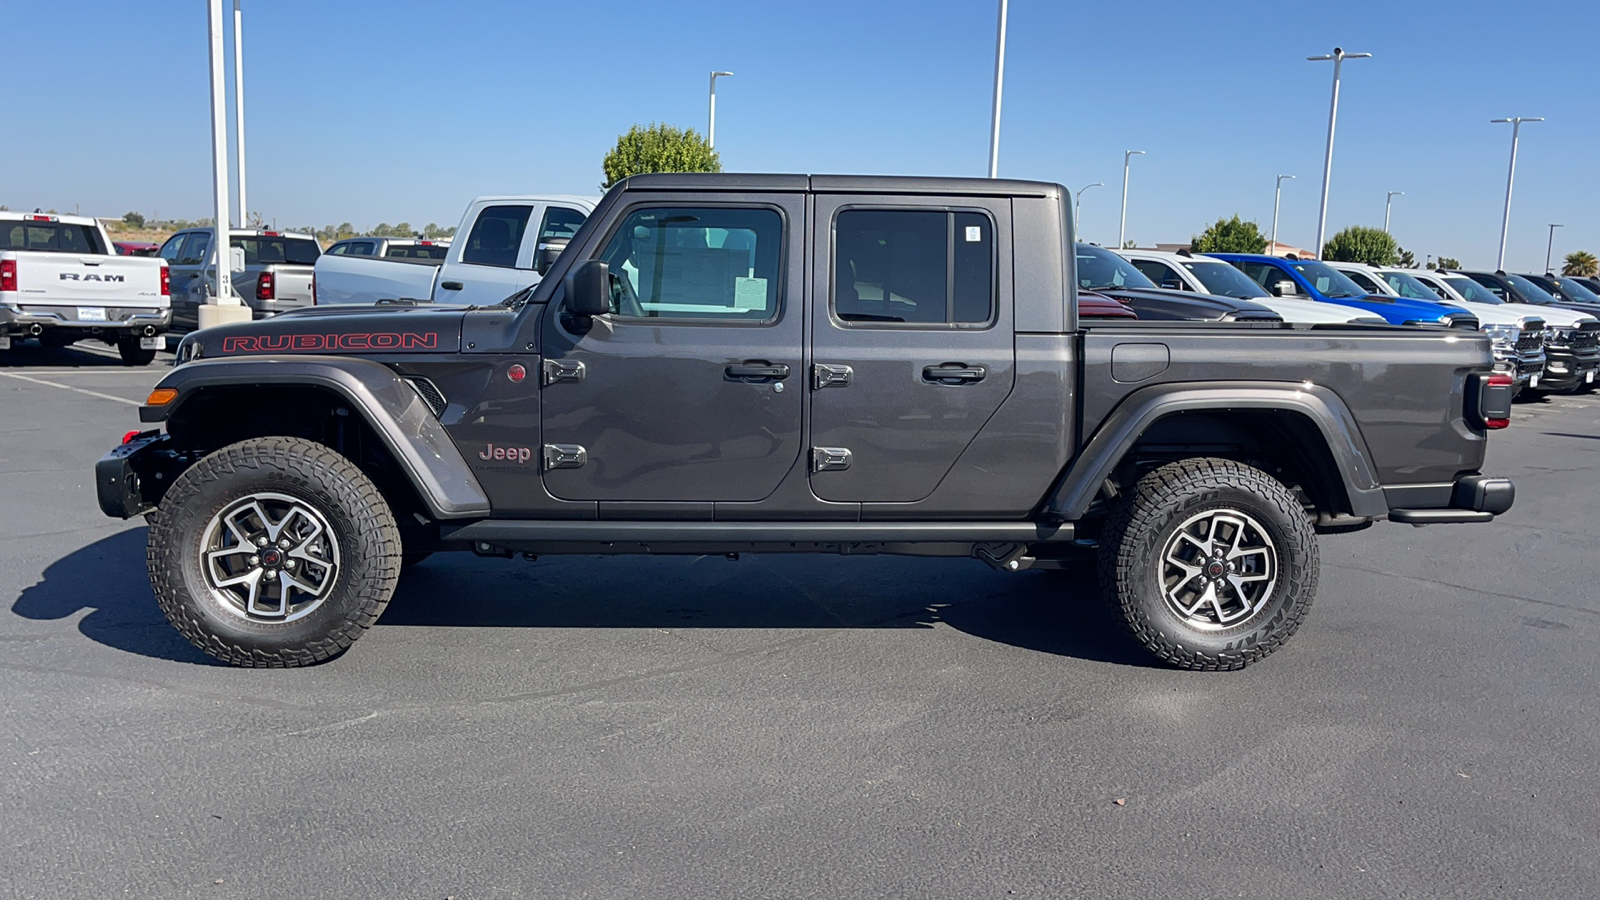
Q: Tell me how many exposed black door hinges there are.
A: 4